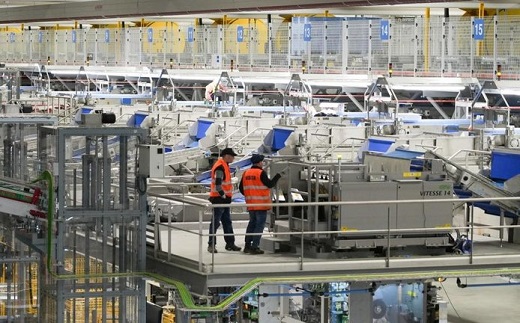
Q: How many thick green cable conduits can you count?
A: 1